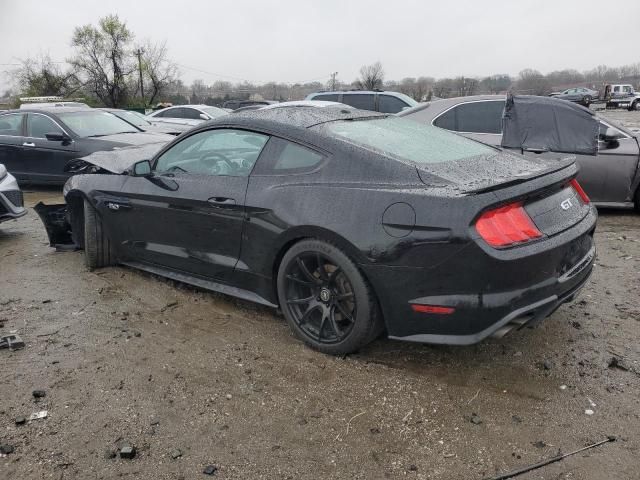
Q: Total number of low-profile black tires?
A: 2